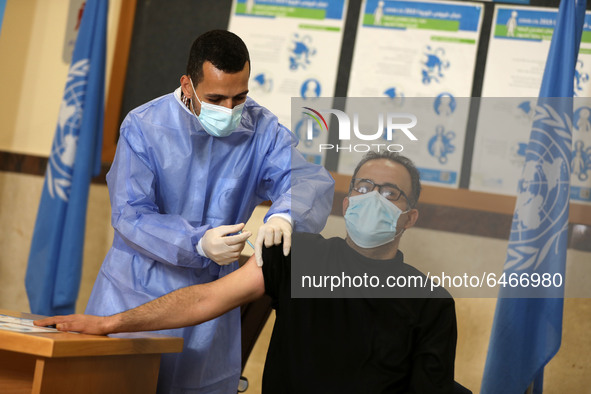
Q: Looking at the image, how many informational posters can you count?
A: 3